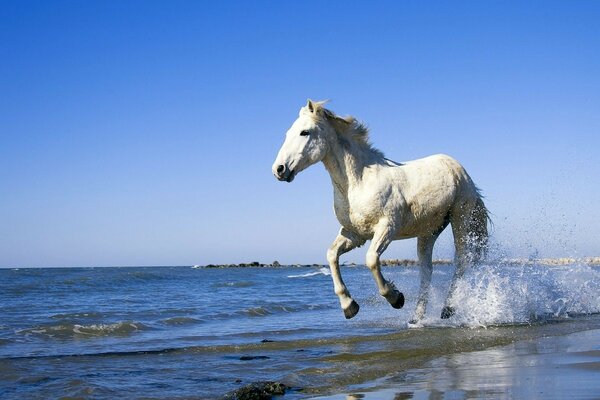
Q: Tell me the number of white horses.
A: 1